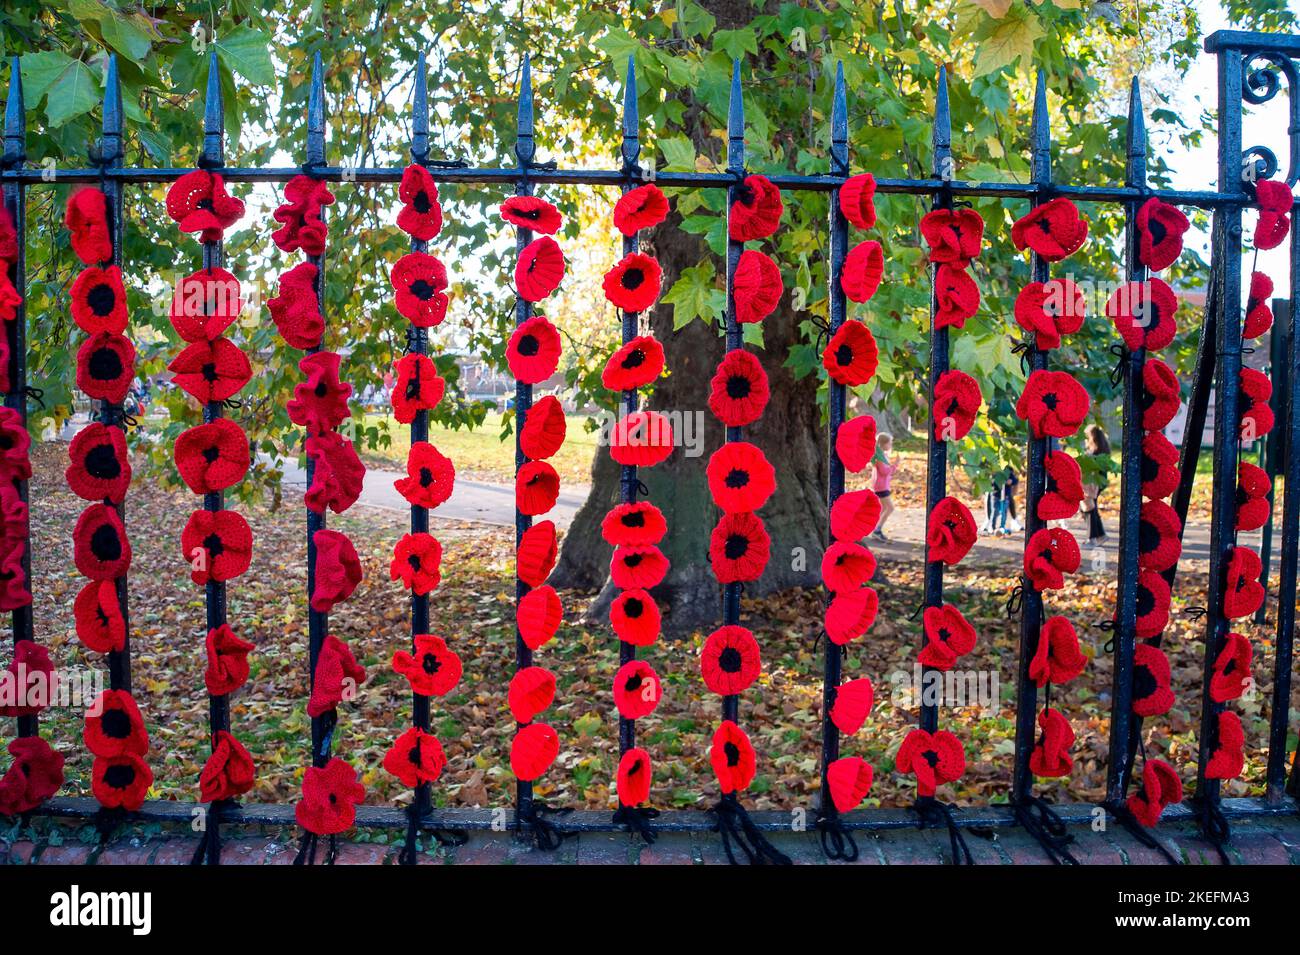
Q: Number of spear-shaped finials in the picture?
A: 12